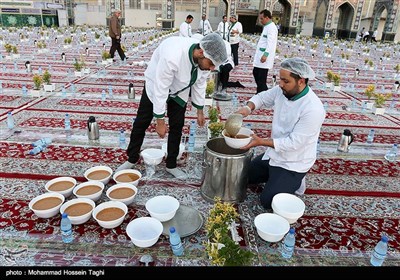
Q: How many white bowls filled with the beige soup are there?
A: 8